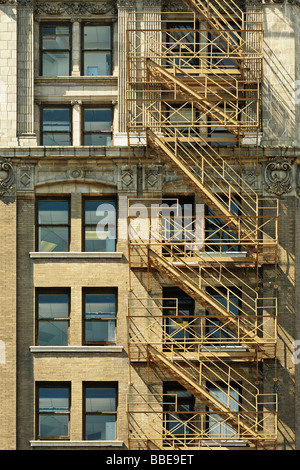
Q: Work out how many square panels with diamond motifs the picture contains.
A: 4